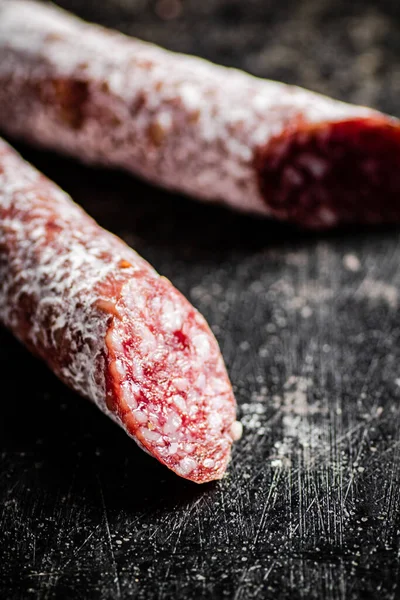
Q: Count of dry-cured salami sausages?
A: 2